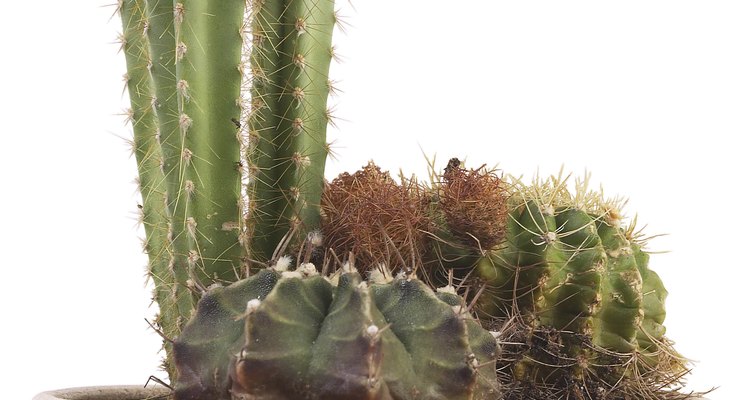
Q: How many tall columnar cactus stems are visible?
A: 2